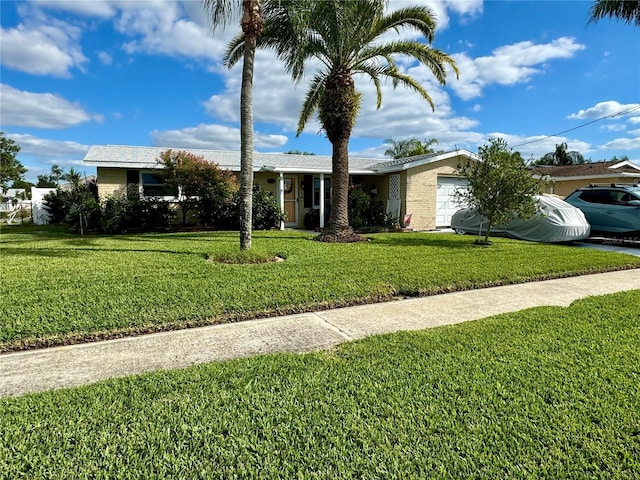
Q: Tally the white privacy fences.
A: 1